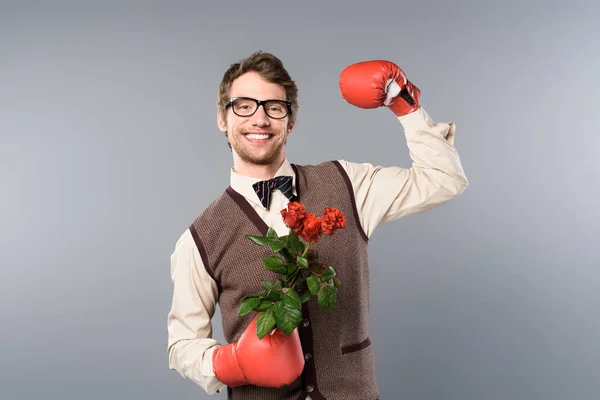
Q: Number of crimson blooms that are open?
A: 3